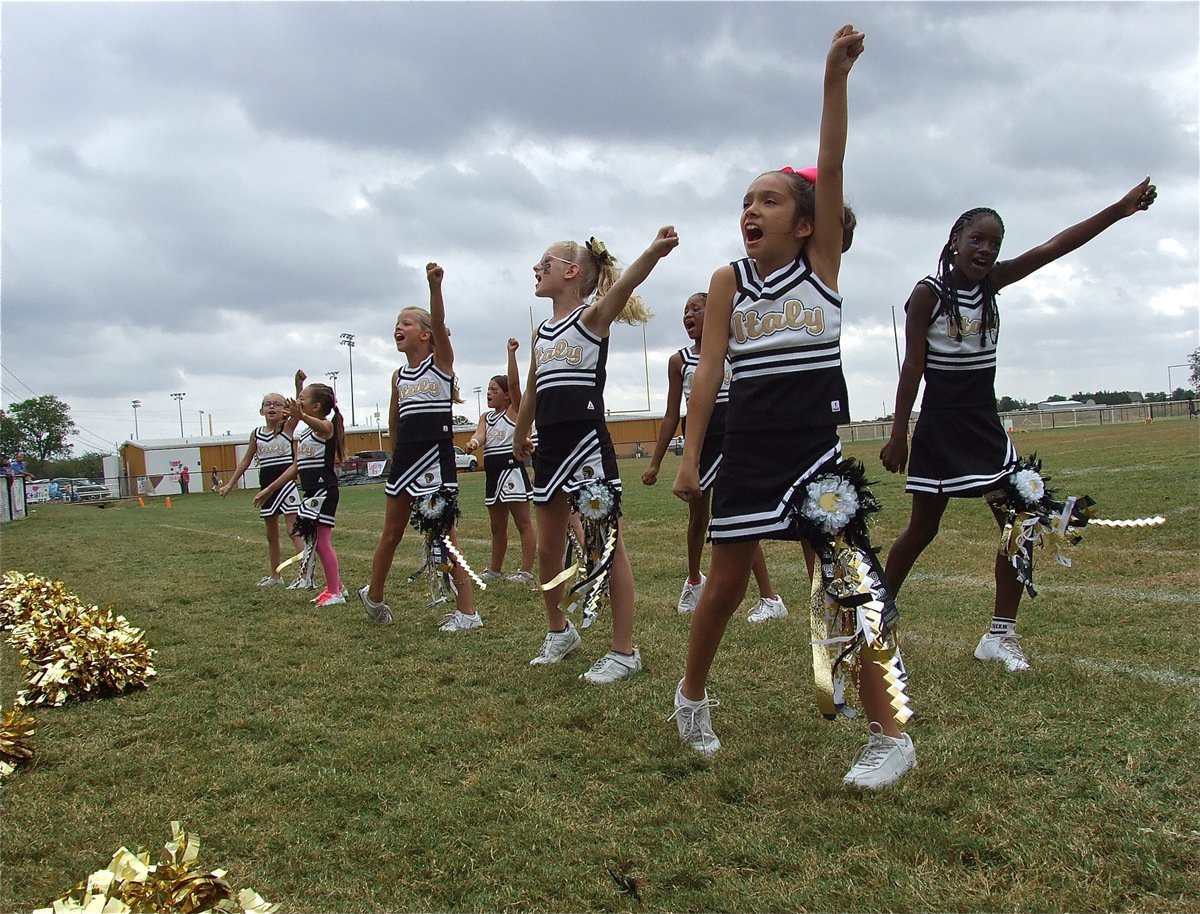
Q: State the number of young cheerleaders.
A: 8